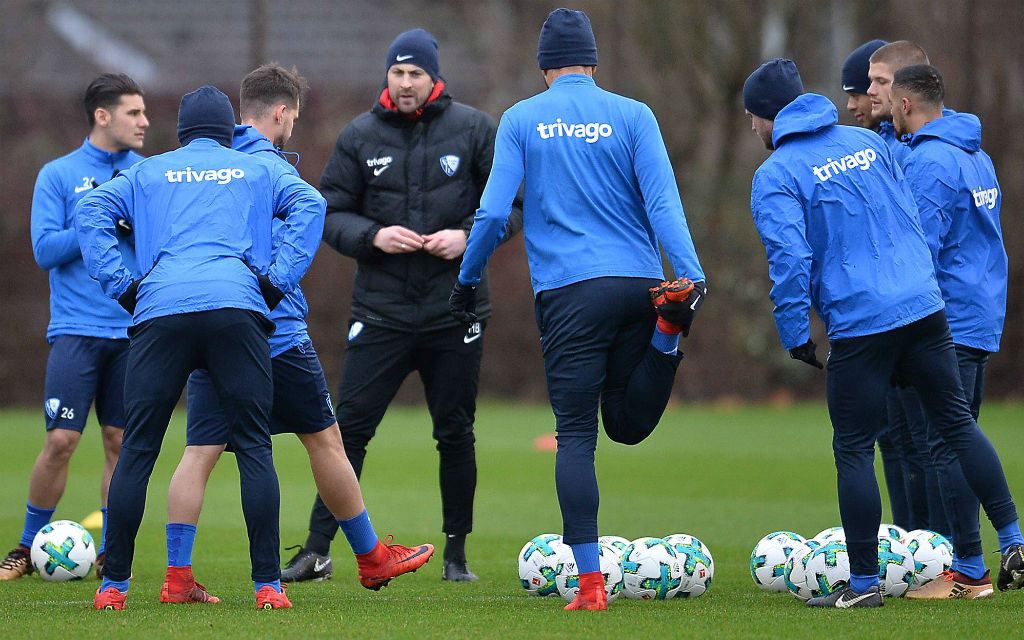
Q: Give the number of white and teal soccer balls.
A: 13